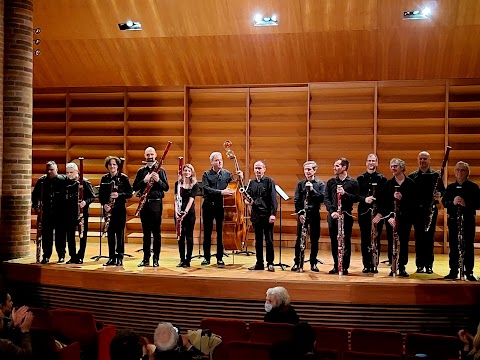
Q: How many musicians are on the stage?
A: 13